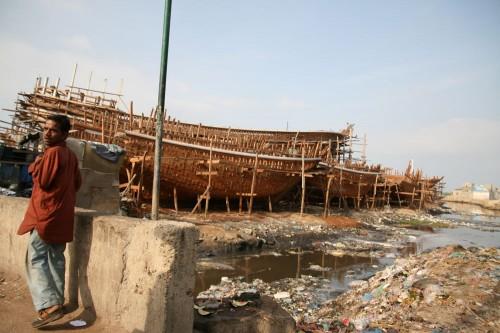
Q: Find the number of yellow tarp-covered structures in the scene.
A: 0